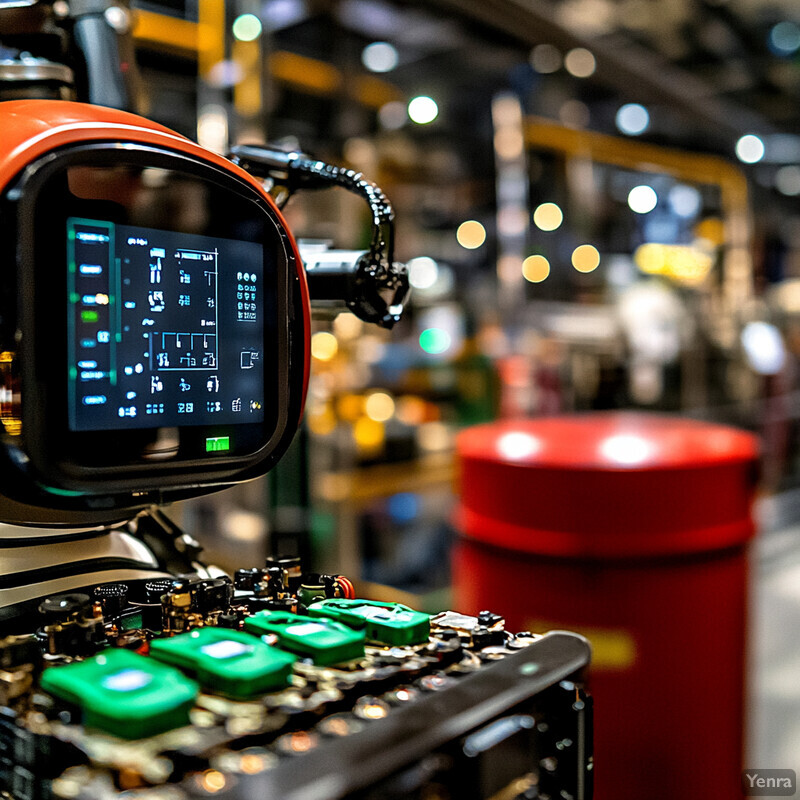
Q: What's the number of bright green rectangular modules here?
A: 4